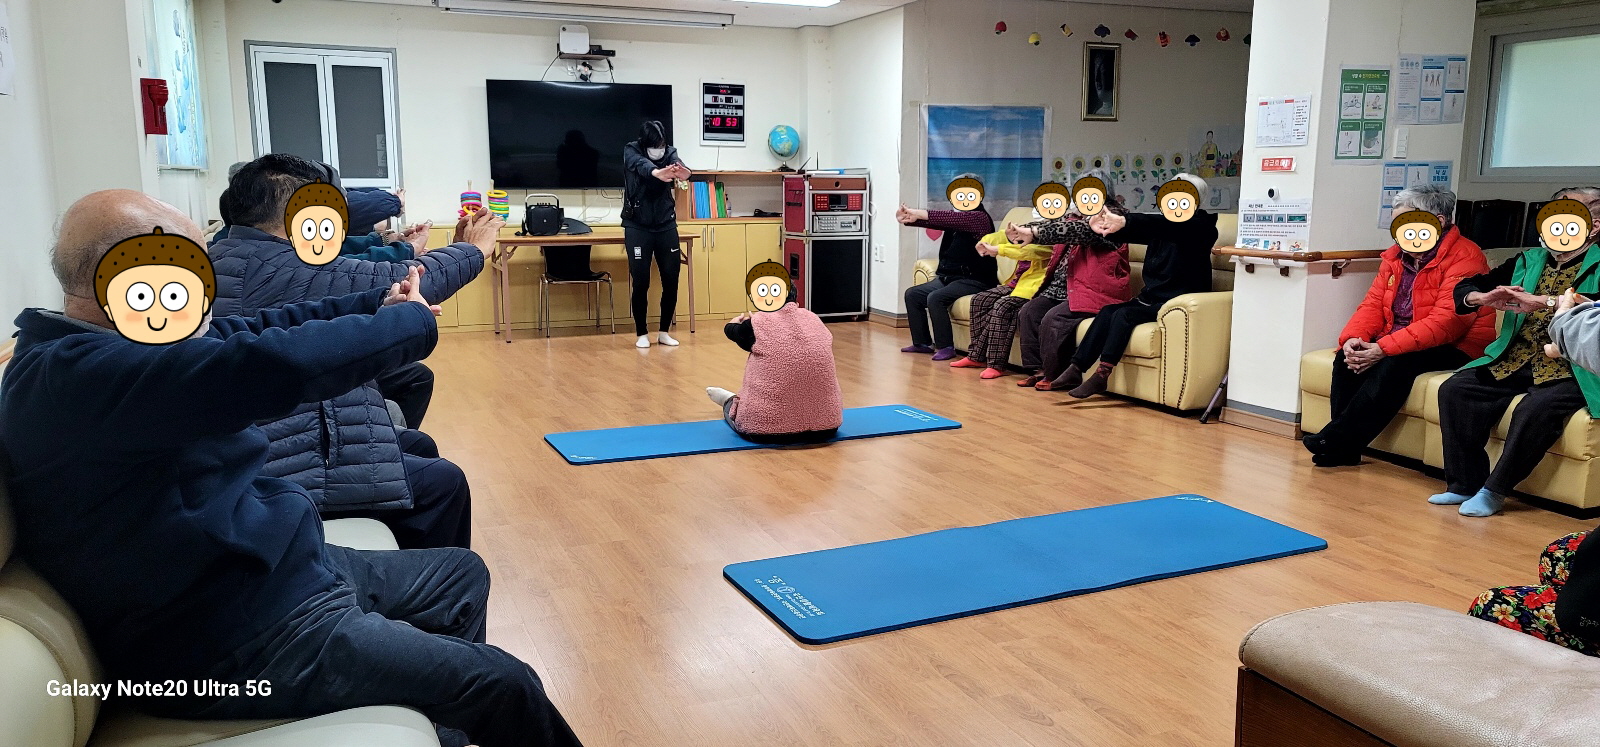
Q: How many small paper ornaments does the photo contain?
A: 9